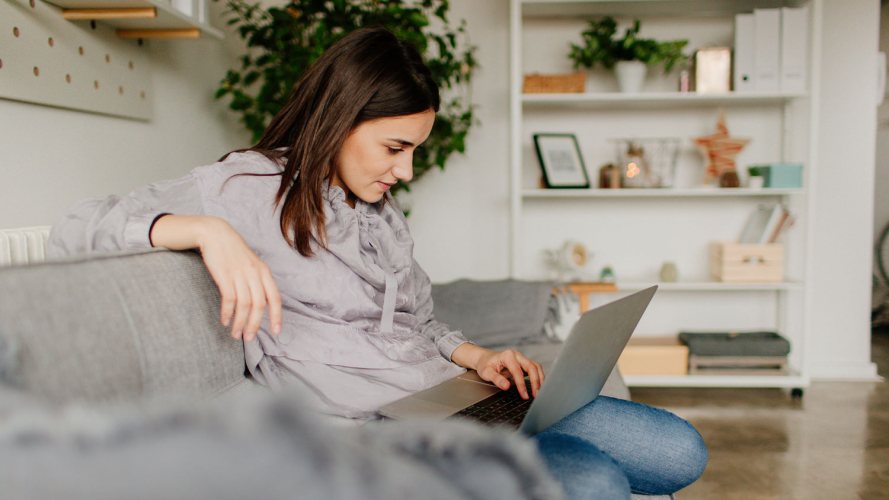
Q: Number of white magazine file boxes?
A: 3